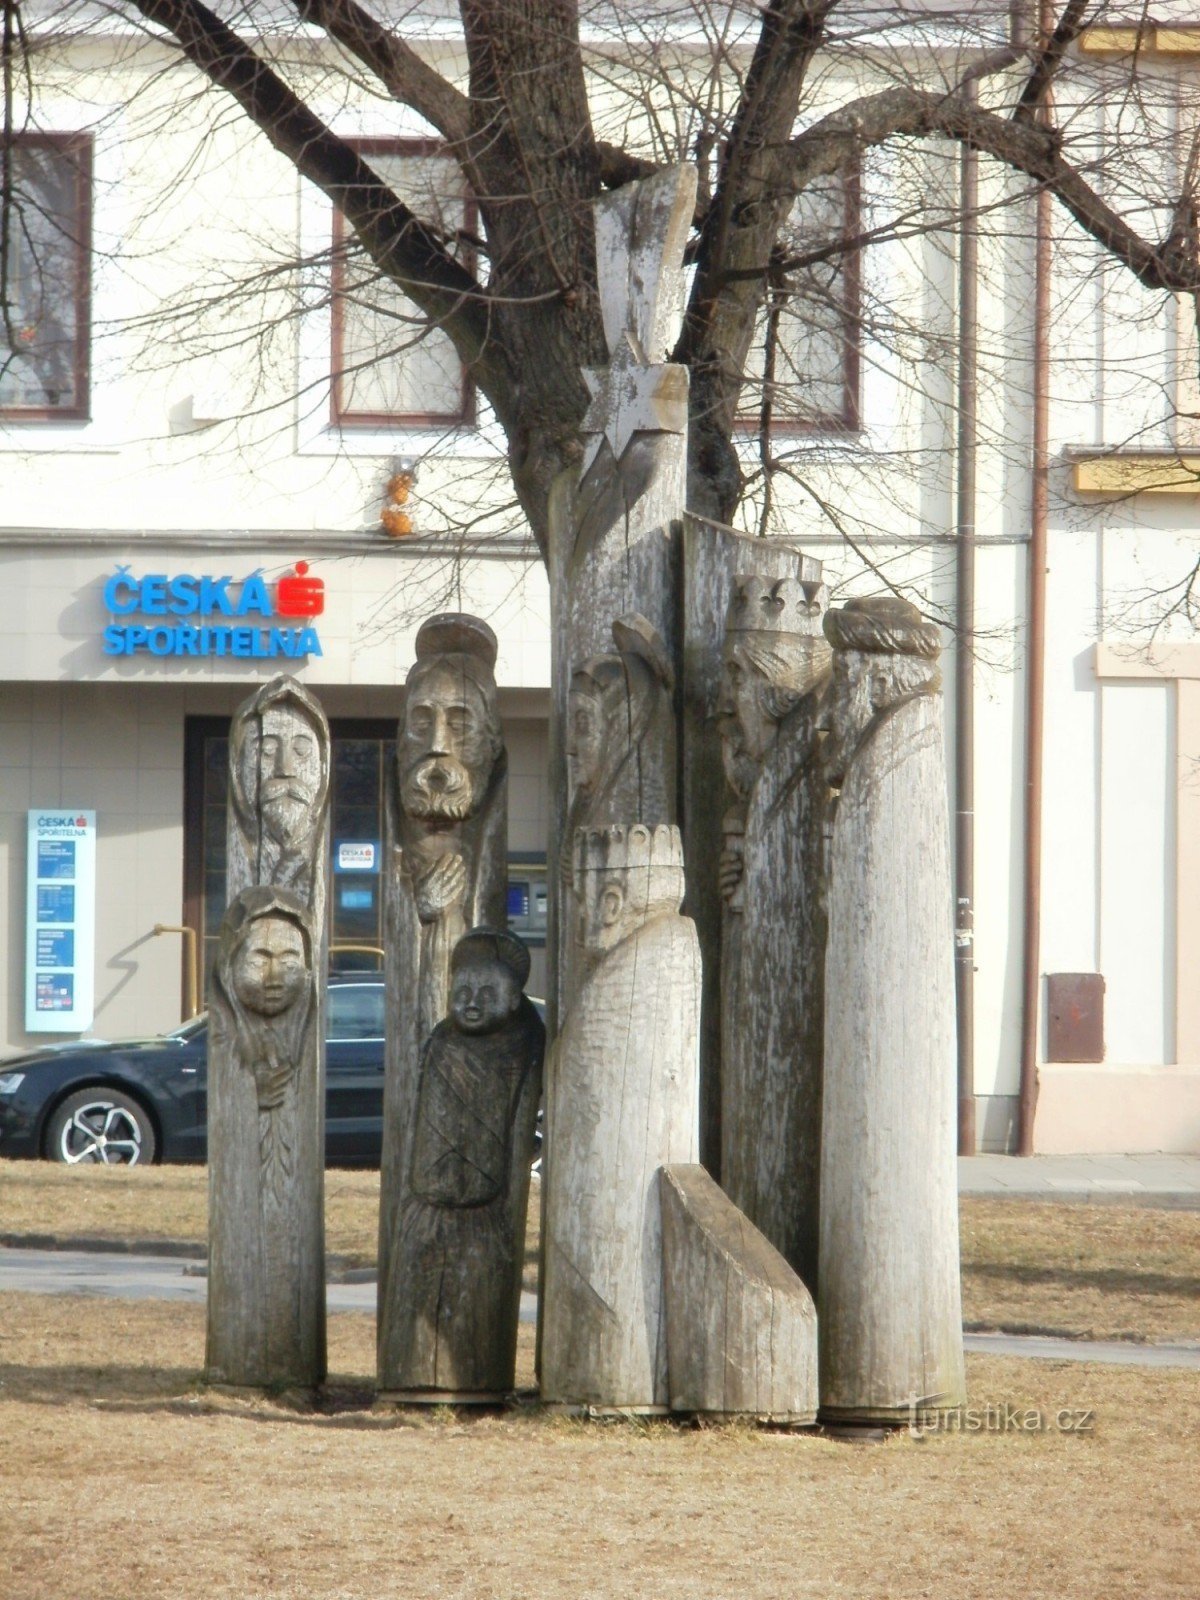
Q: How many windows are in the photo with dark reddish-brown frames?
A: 3